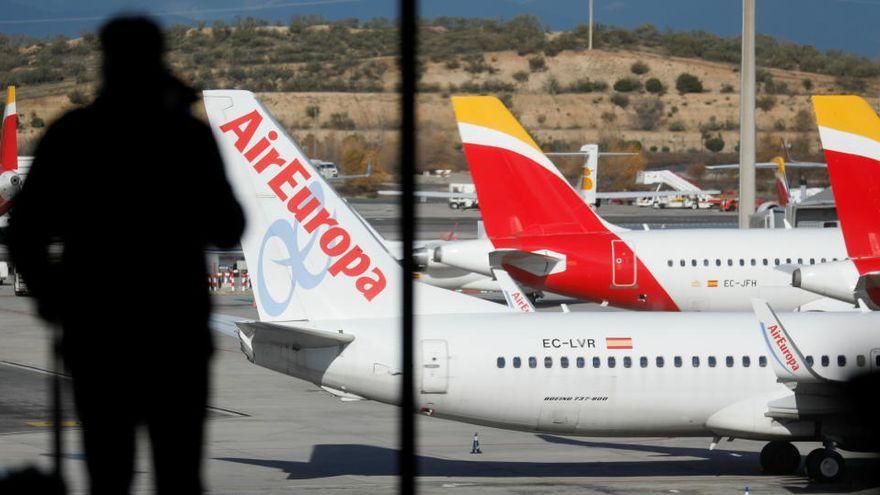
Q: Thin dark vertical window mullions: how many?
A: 1